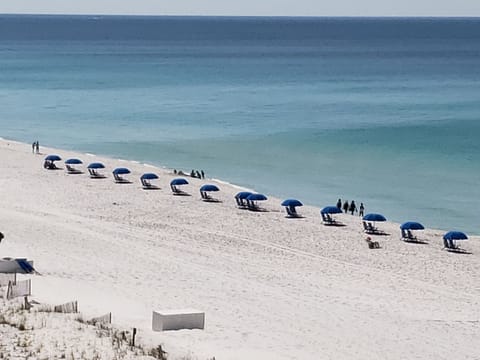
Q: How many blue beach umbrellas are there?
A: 14